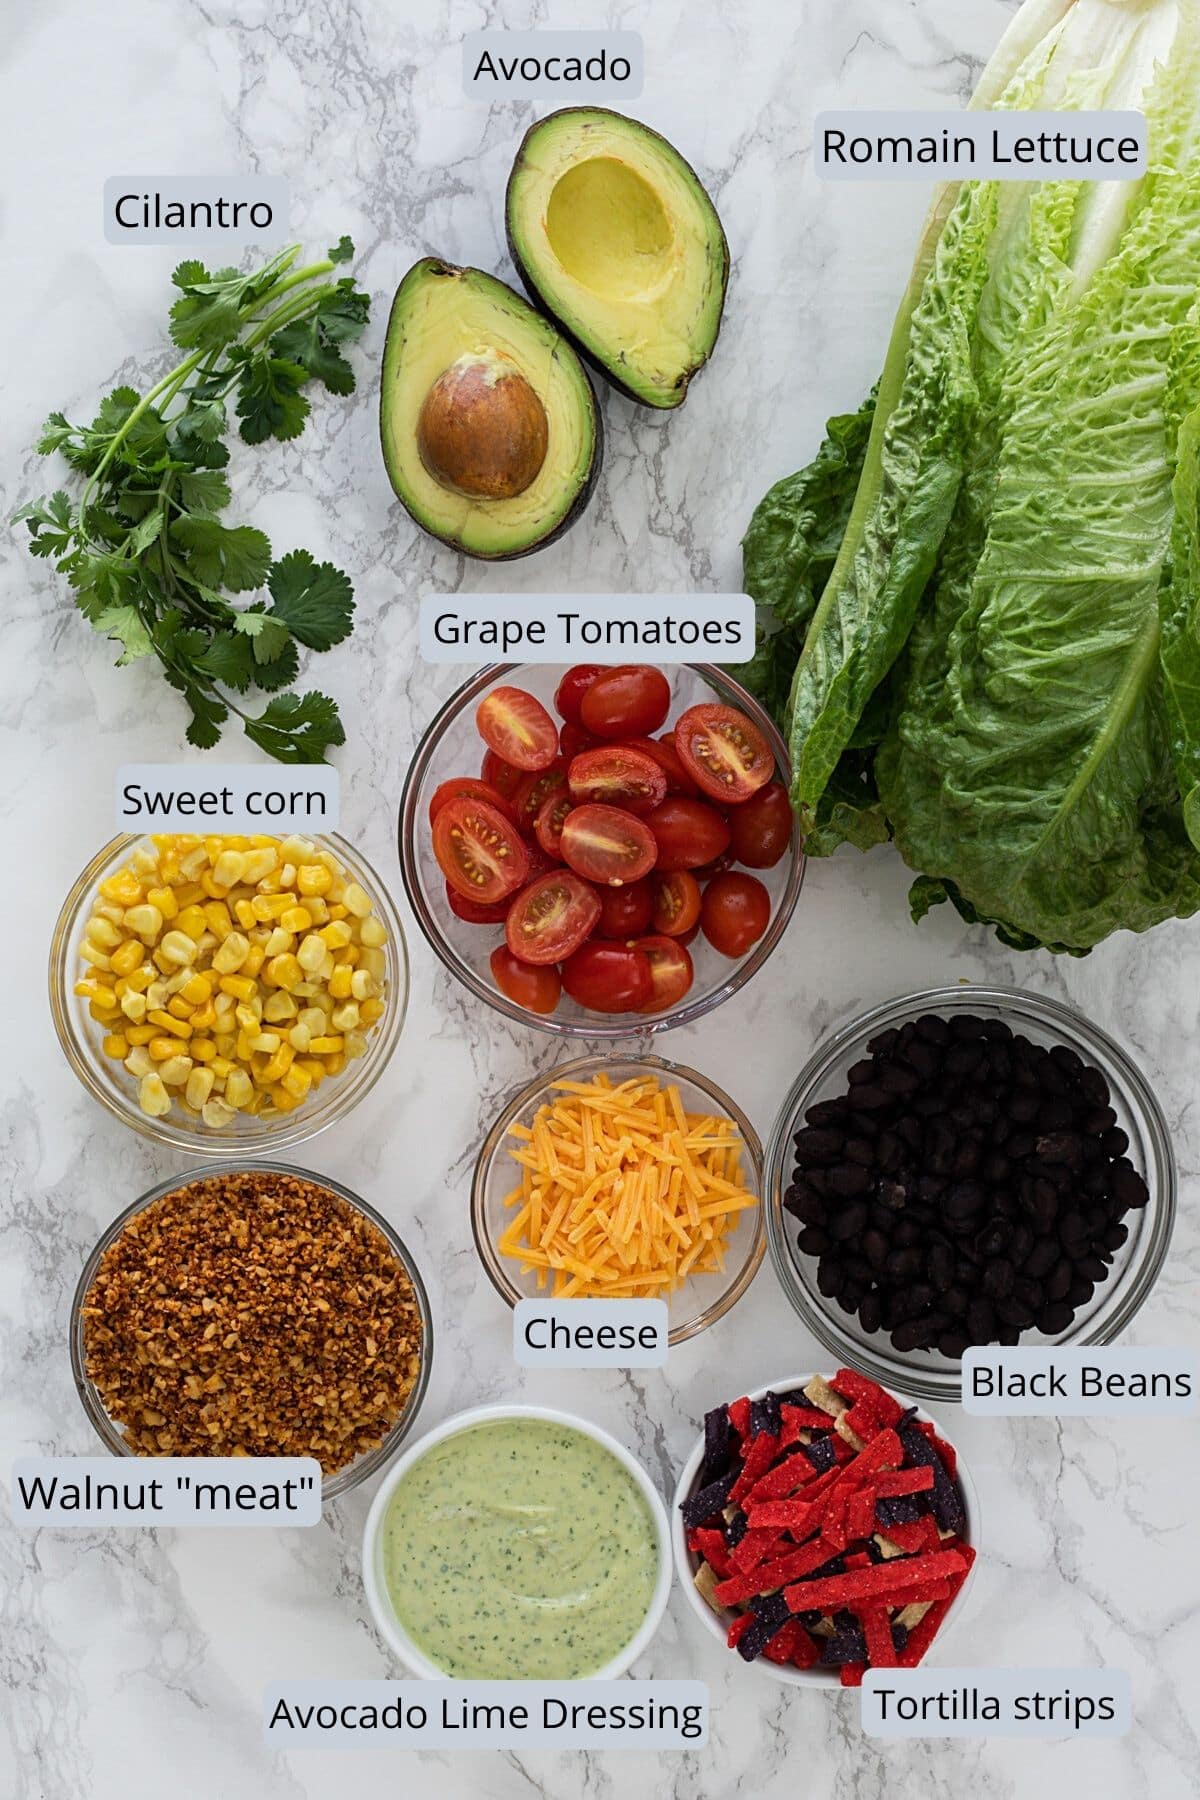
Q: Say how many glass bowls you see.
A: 5